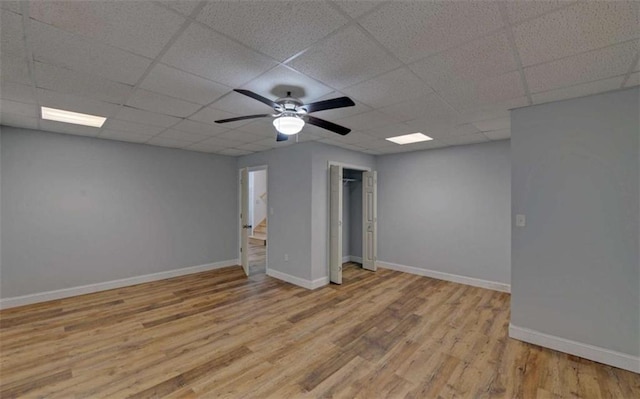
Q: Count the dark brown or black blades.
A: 5